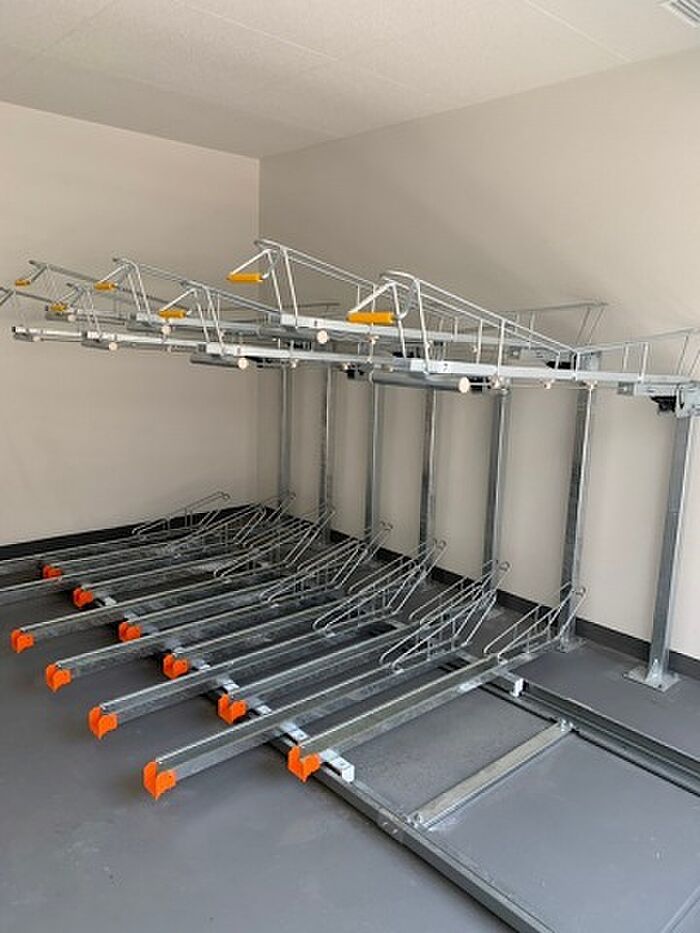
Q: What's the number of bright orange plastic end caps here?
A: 10